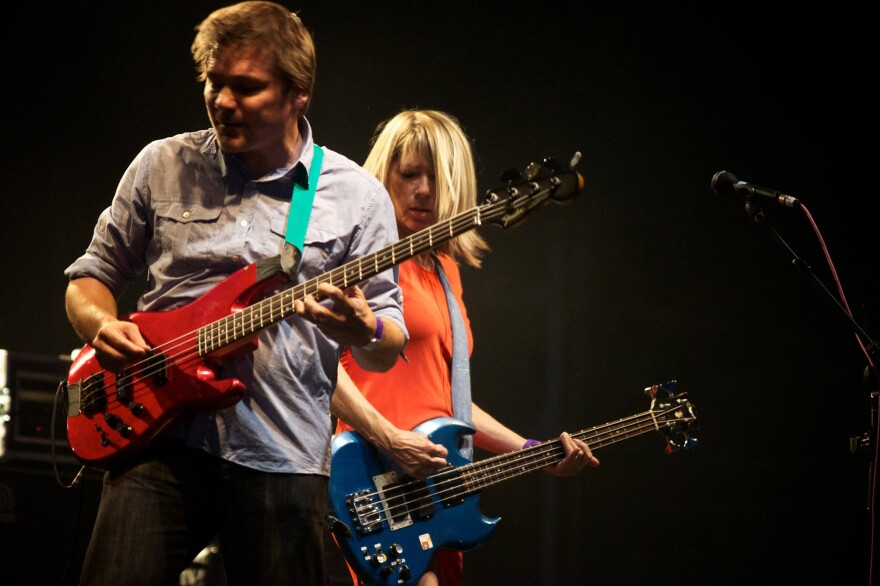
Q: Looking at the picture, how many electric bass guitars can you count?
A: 2